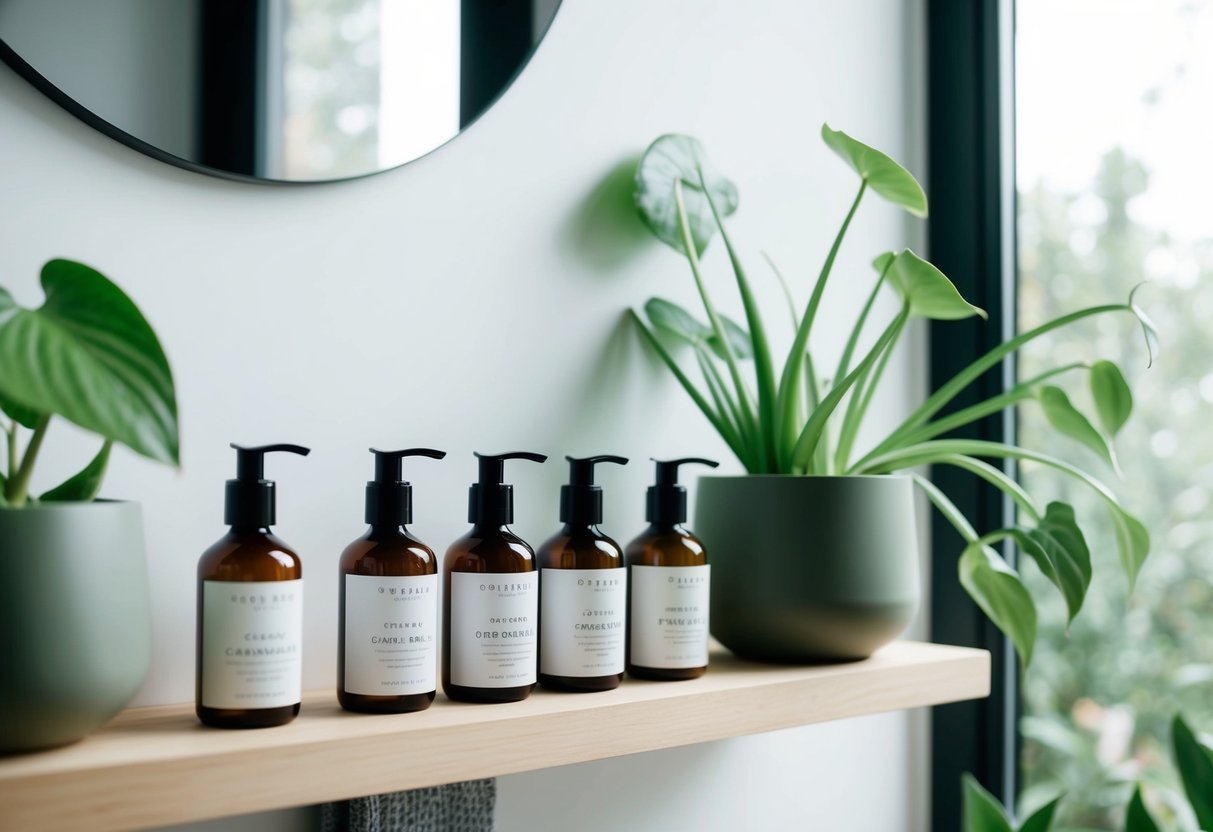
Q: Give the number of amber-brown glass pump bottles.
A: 5